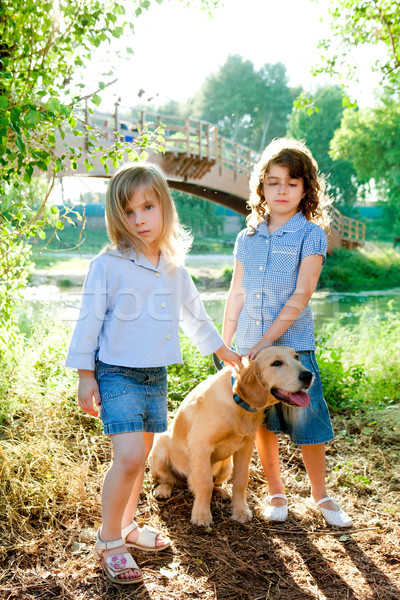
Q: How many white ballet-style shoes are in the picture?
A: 2